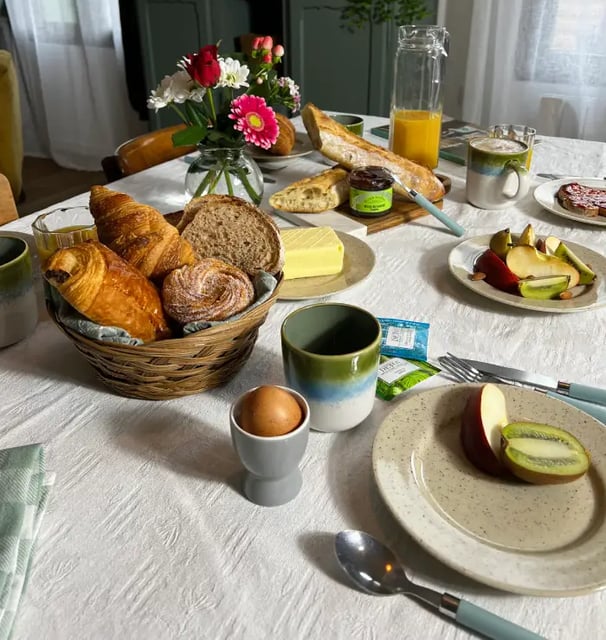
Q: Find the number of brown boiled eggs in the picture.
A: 1